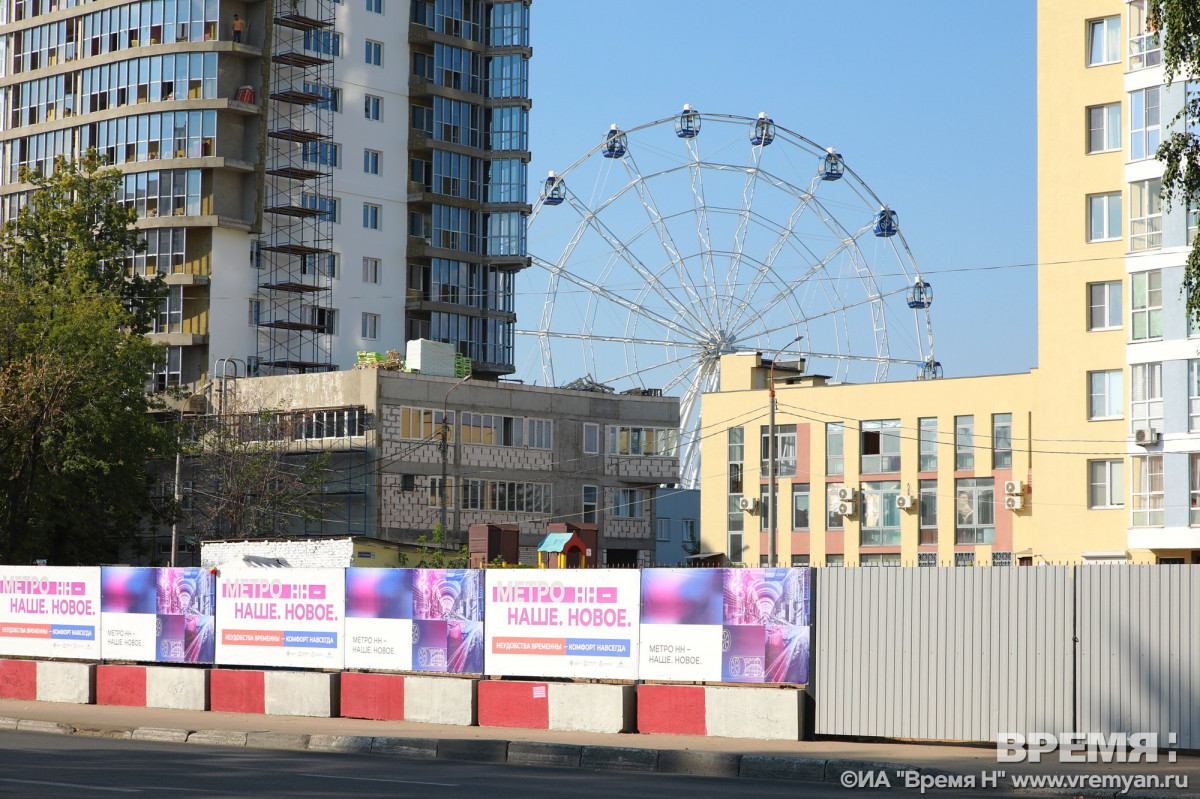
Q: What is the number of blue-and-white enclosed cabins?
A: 8